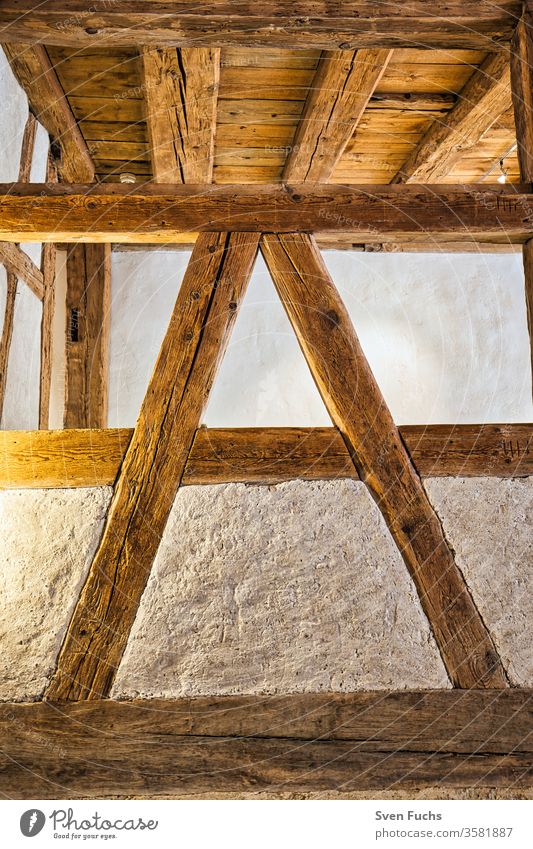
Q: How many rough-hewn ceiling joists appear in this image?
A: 4